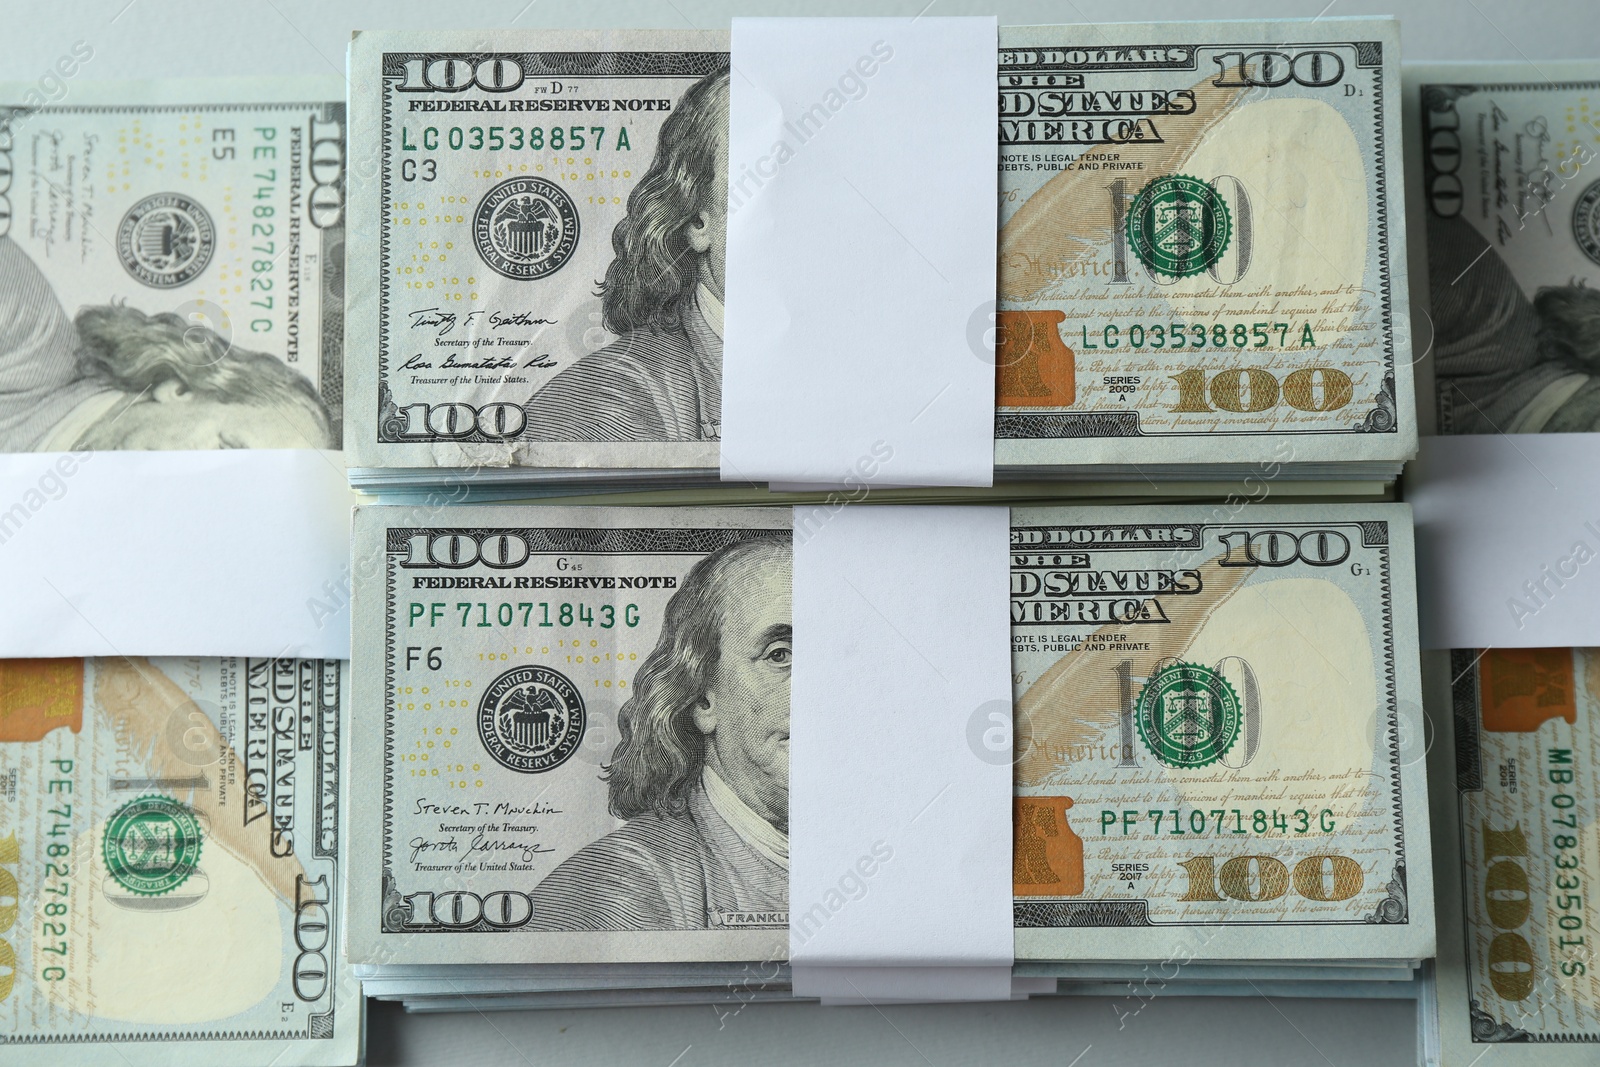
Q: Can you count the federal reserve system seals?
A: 4